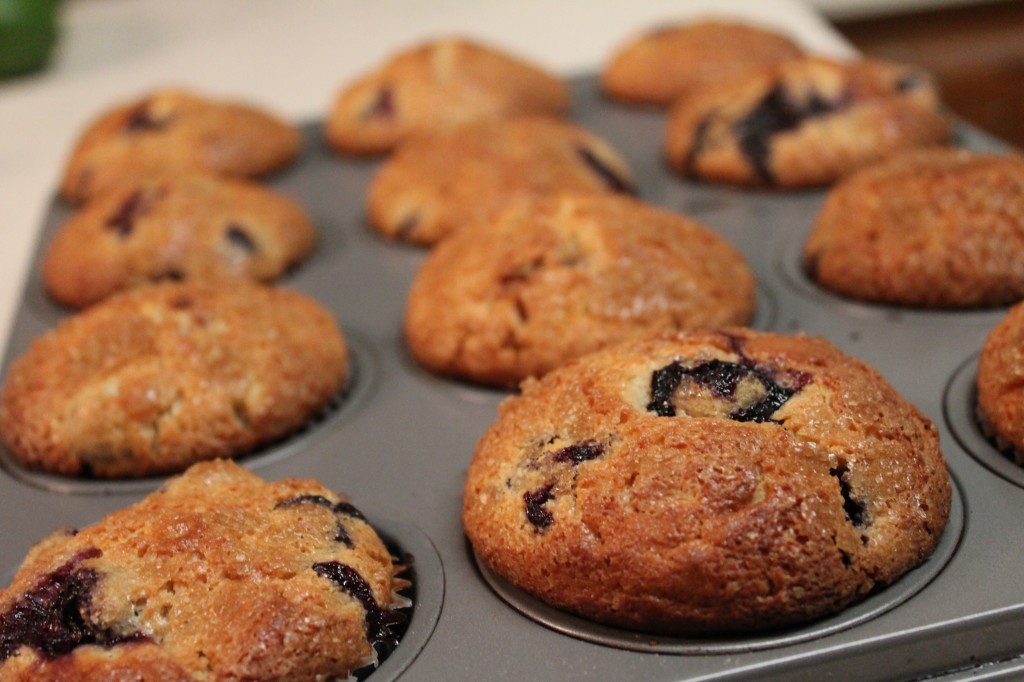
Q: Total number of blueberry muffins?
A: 12